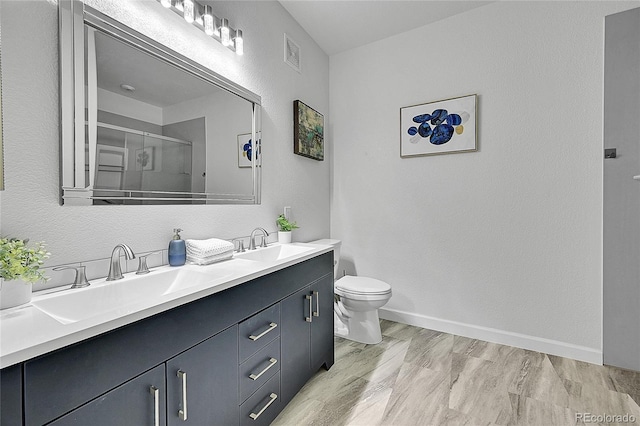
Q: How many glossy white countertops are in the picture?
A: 1